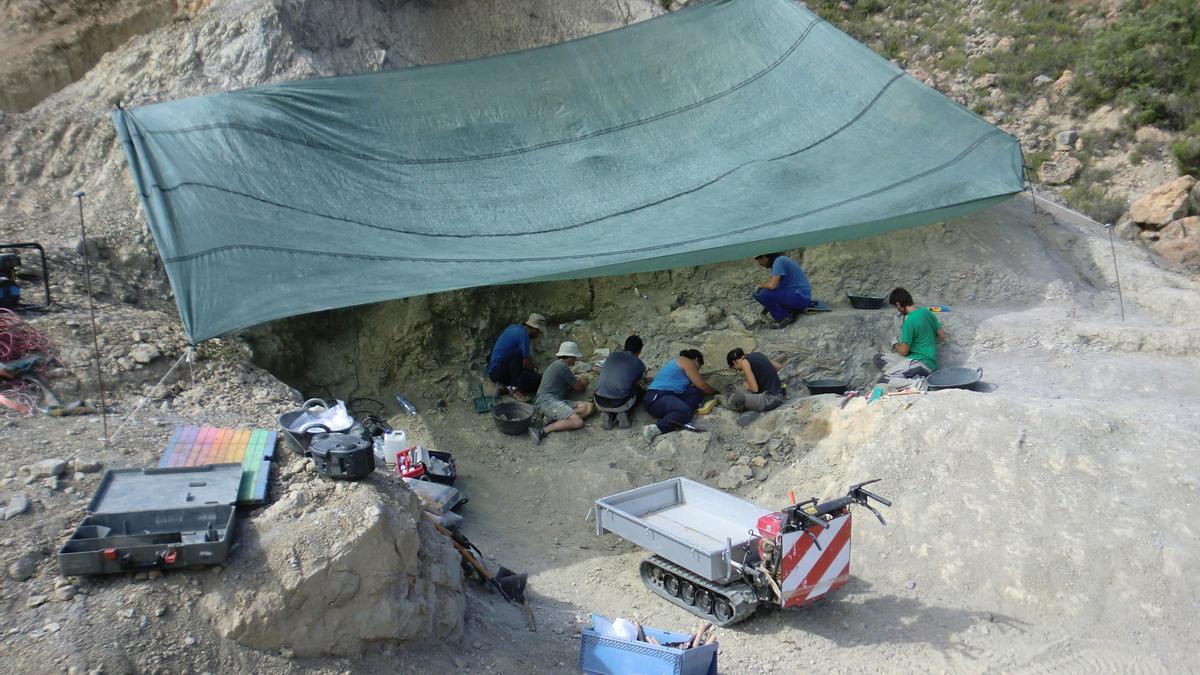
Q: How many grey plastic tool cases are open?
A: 1